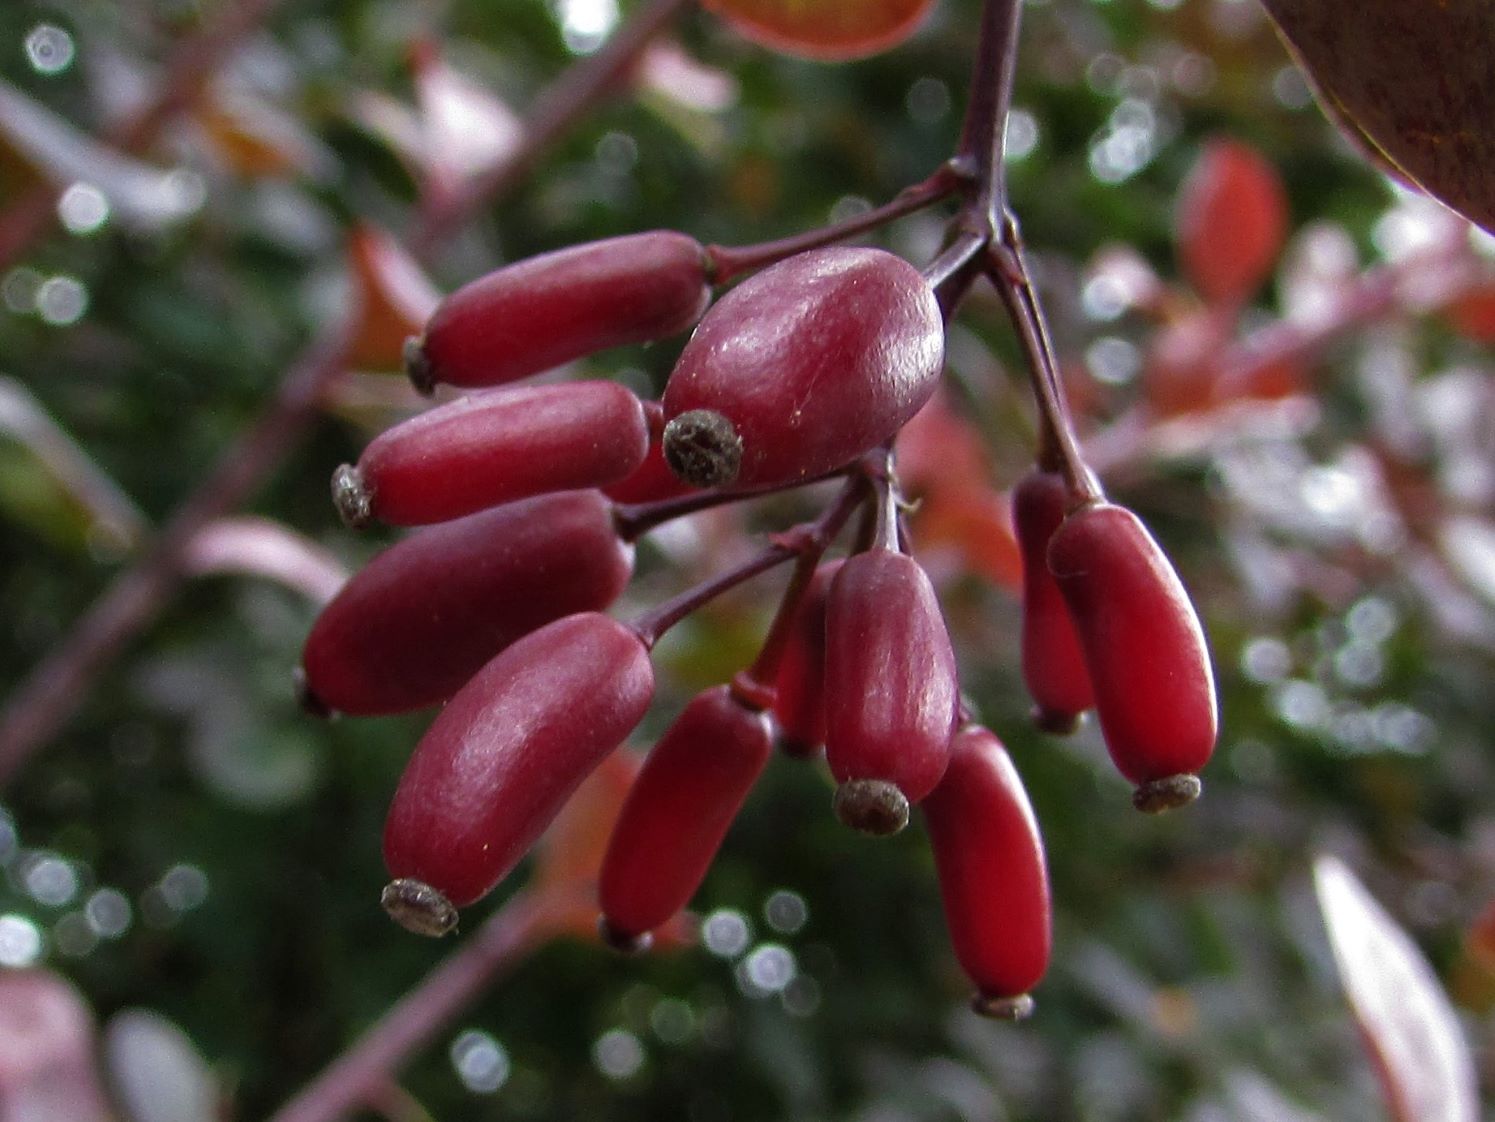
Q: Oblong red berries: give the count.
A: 12